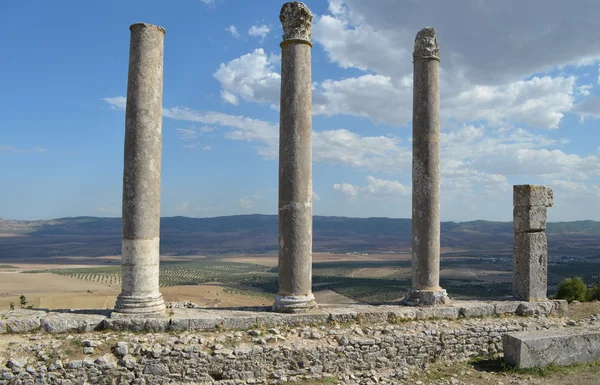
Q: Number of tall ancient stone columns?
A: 3